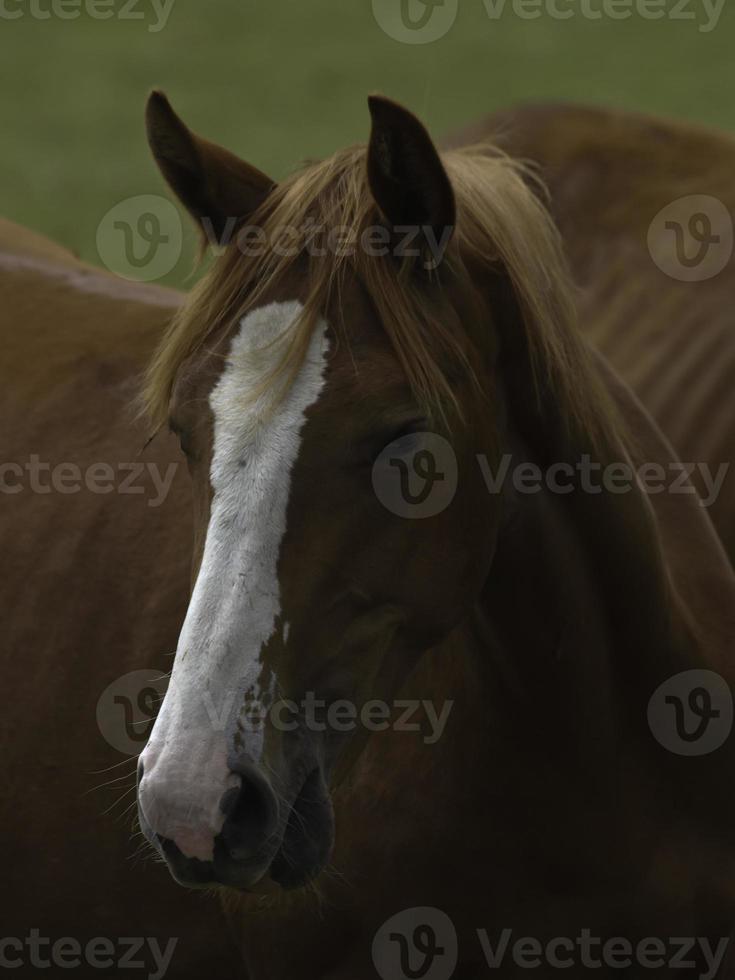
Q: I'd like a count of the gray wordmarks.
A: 8